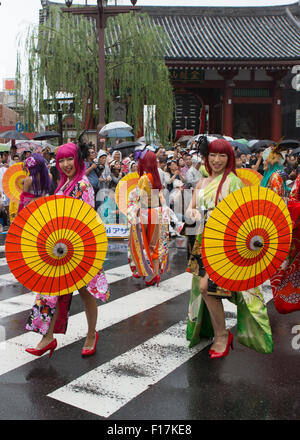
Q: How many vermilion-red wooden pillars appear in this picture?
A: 2